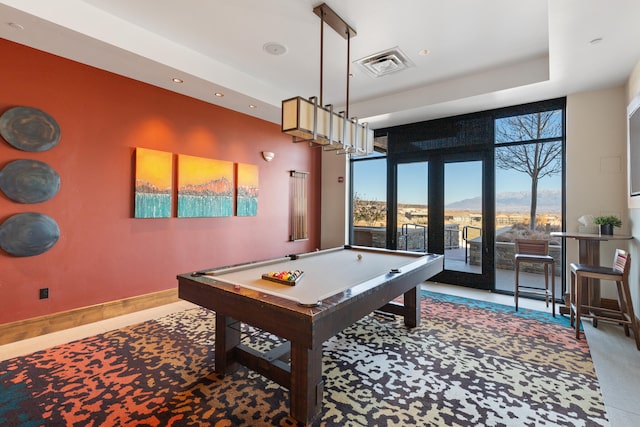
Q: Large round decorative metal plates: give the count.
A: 3